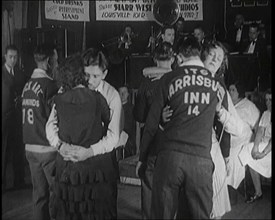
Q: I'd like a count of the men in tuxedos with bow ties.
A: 2